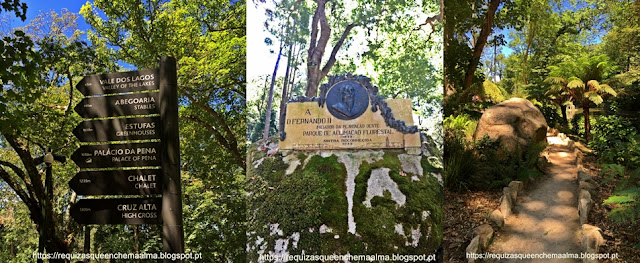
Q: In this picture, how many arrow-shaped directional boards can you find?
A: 6